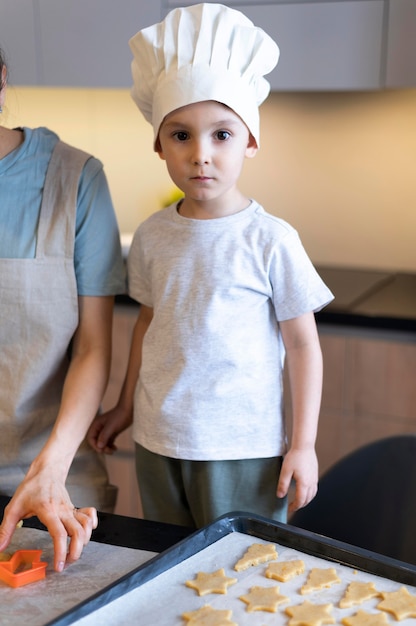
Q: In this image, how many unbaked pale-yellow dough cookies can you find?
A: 10